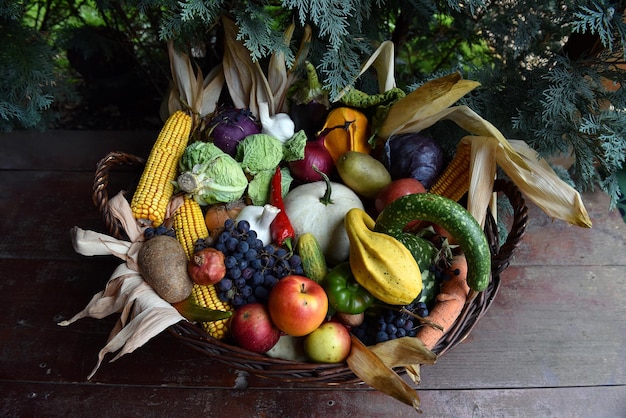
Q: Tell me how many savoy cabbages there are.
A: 2